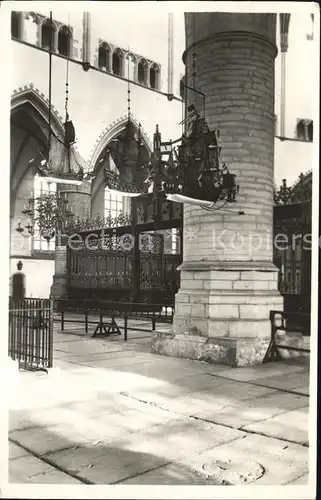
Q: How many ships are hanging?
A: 3